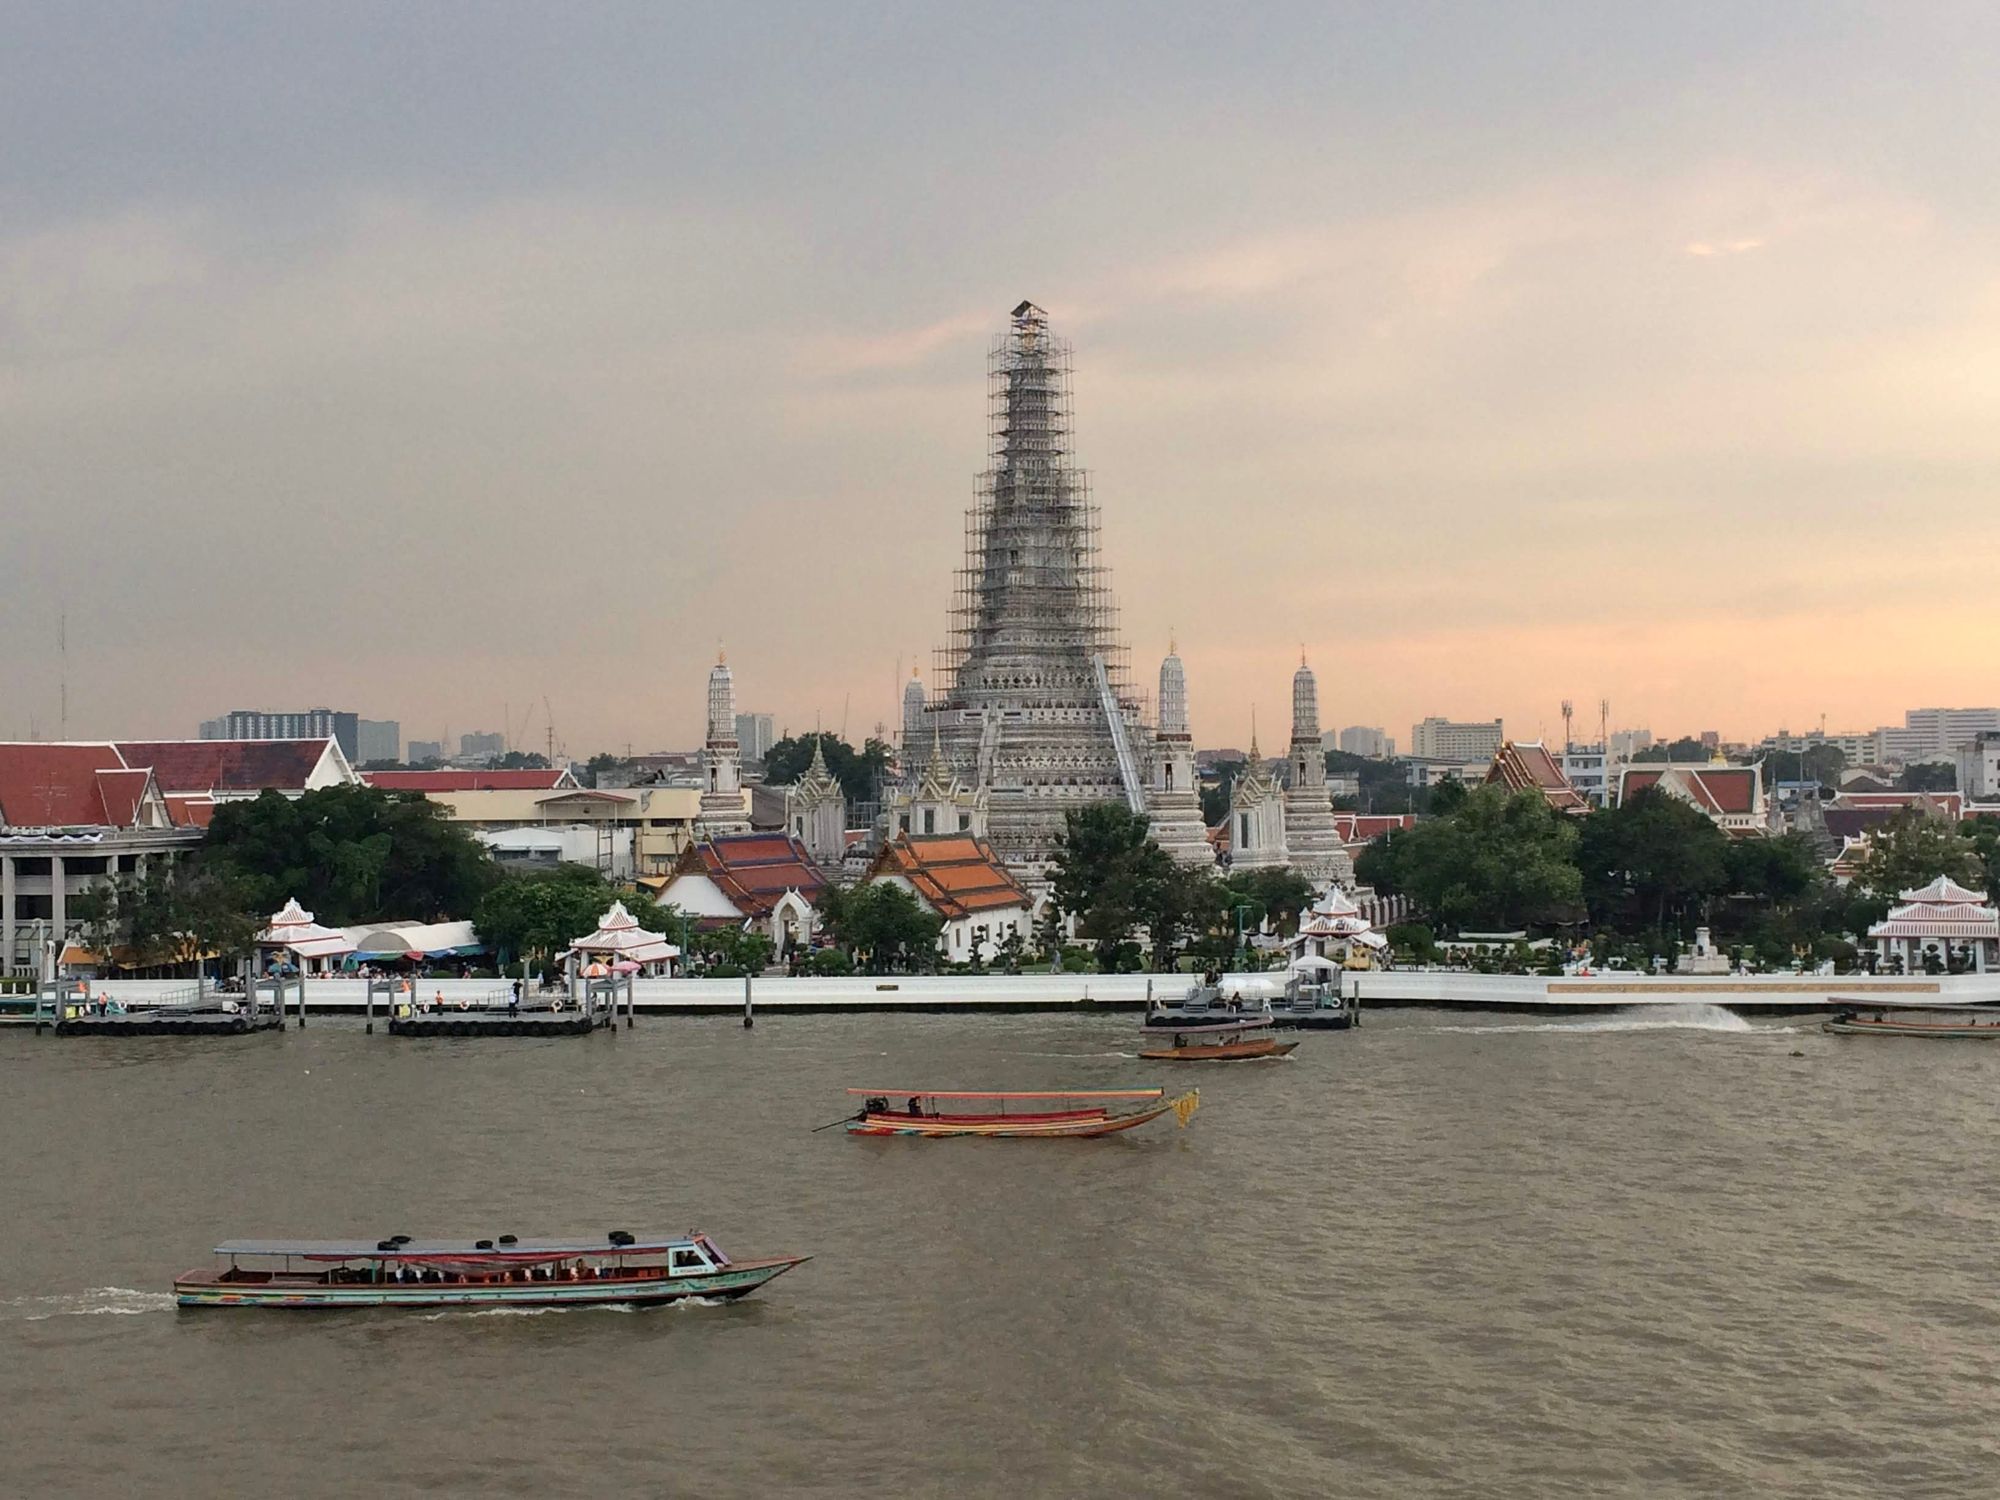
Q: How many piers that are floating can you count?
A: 3